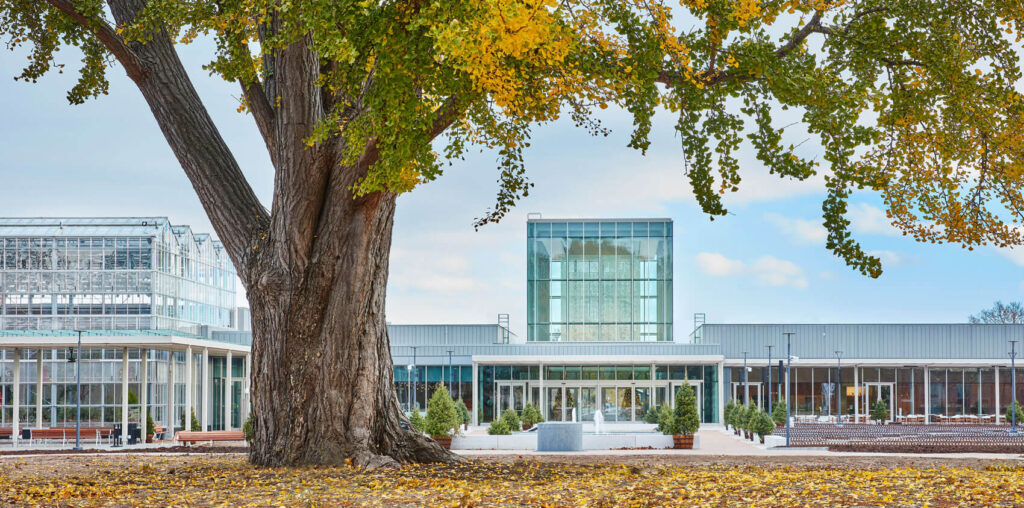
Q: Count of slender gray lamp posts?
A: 8